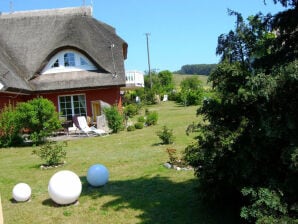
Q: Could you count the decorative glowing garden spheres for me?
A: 3